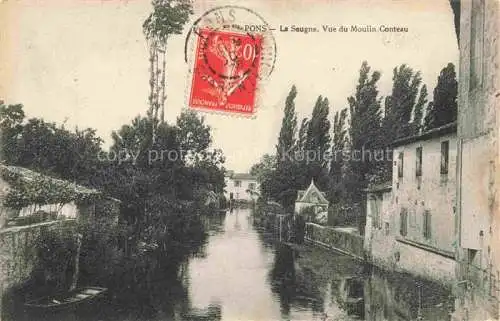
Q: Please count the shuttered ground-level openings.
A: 2